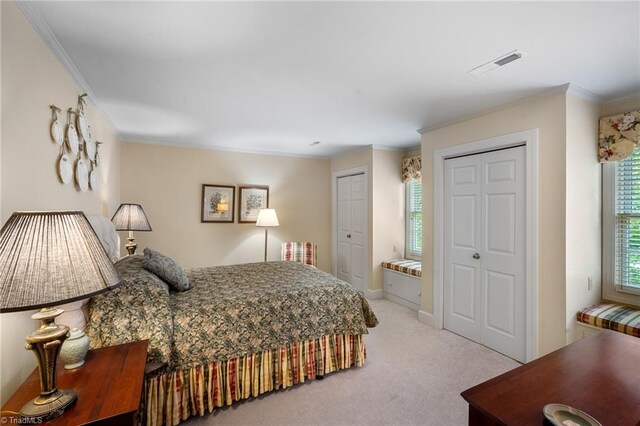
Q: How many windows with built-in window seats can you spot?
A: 2